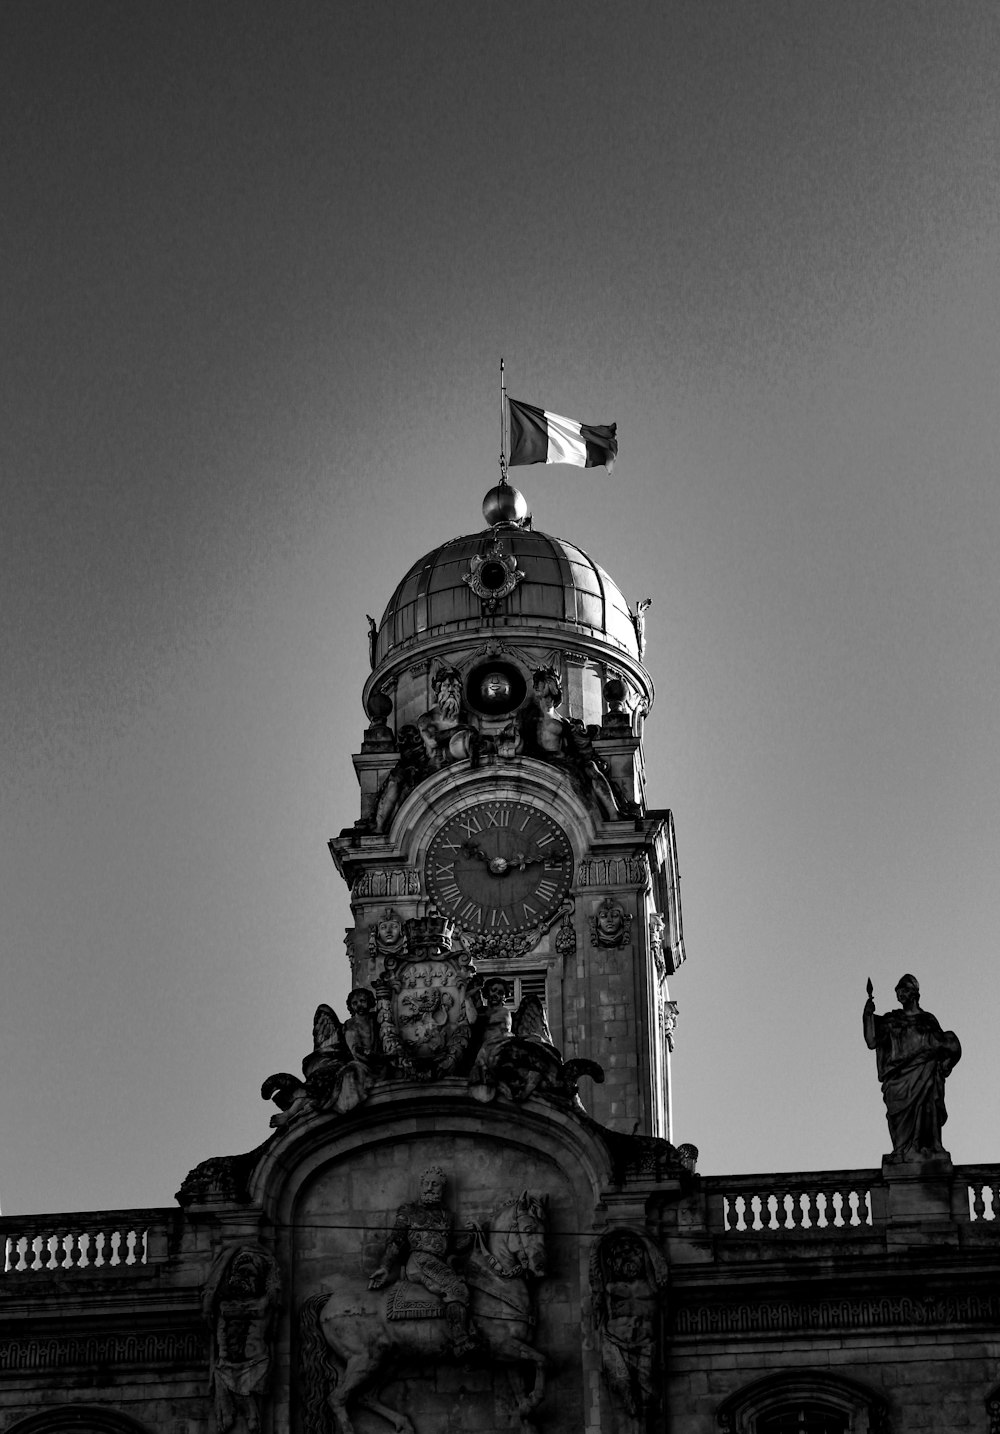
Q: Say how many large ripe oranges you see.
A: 0